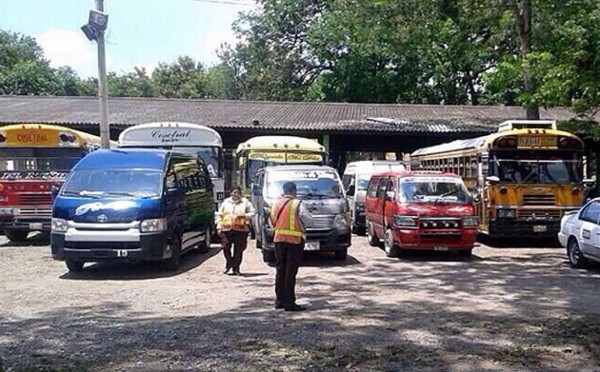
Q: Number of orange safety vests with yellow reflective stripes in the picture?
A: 2